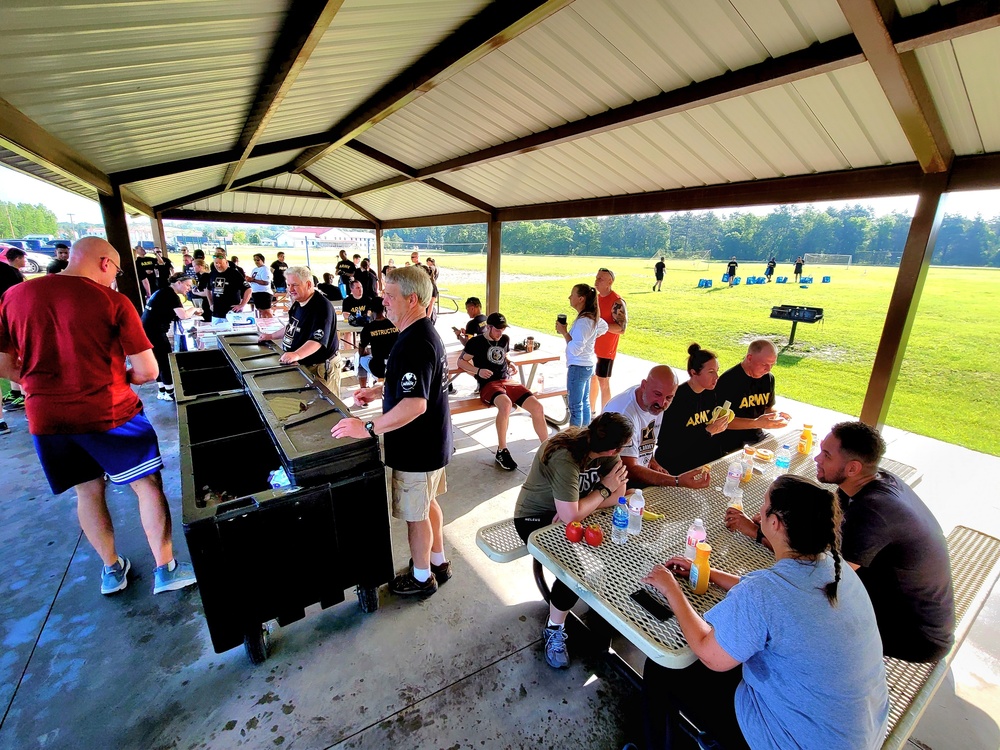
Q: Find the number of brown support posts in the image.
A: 5